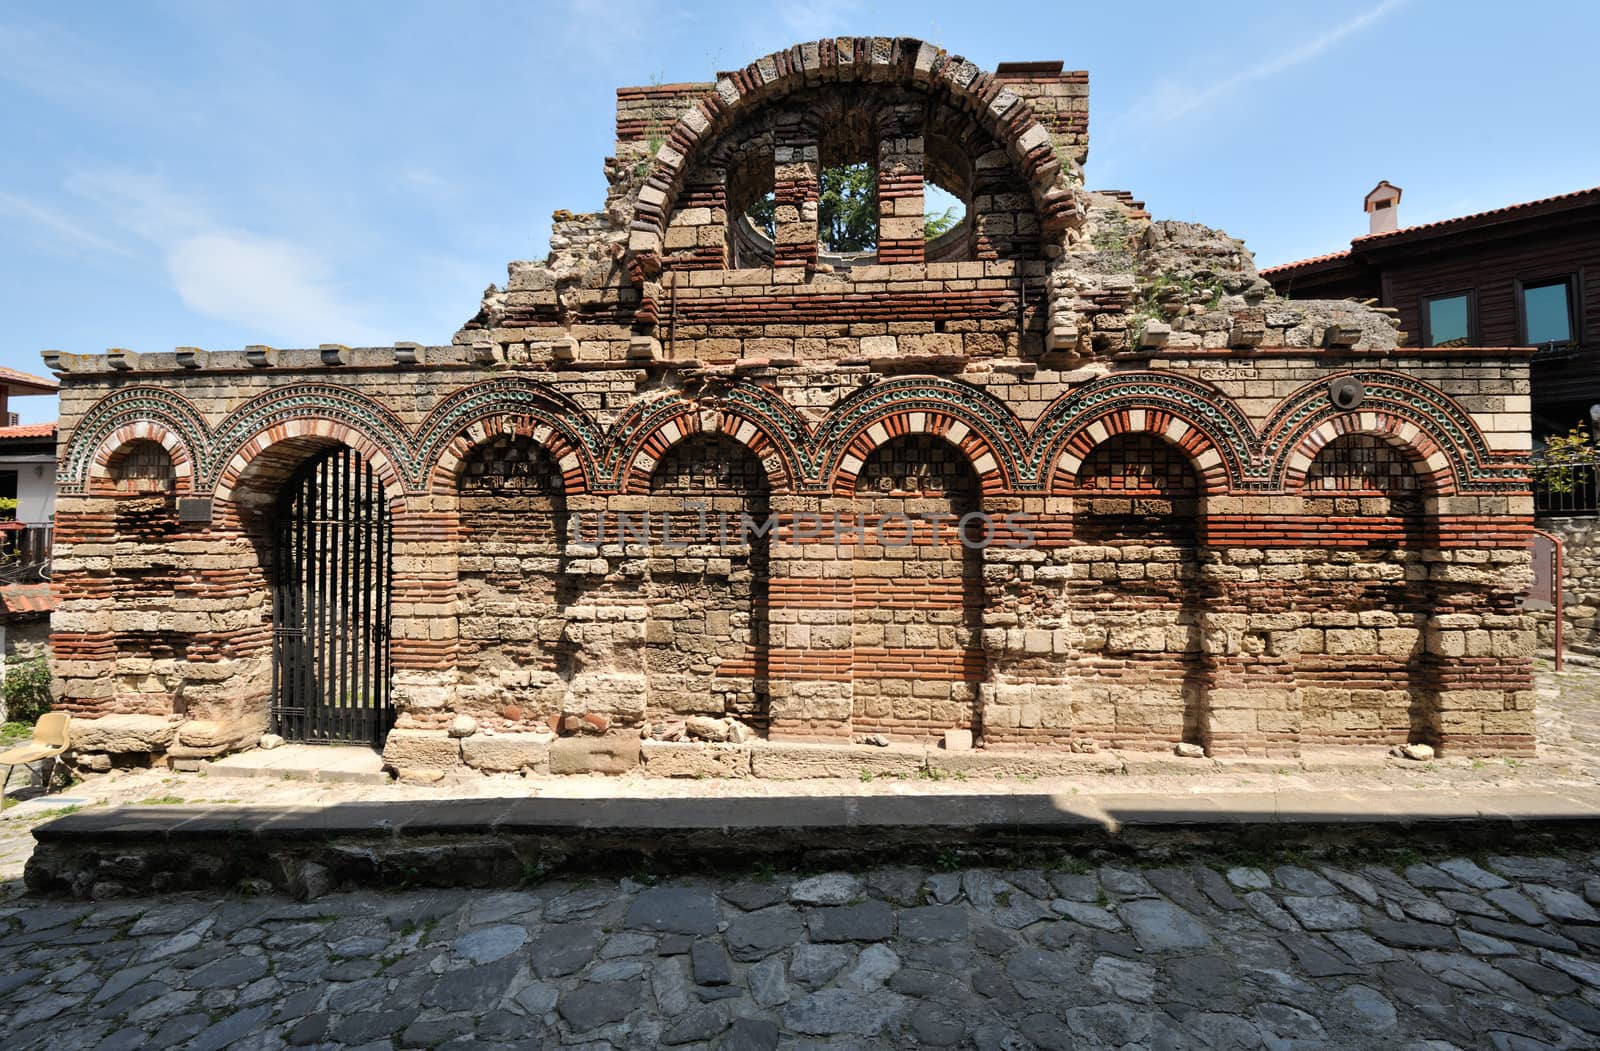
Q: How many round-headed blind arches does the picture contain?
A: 6